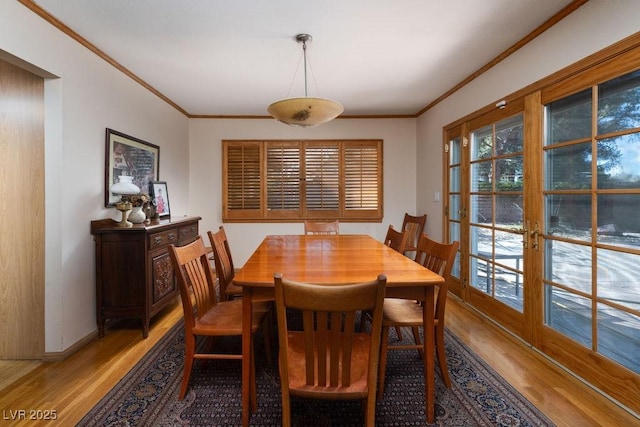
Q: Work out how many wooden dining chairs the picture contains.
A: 7